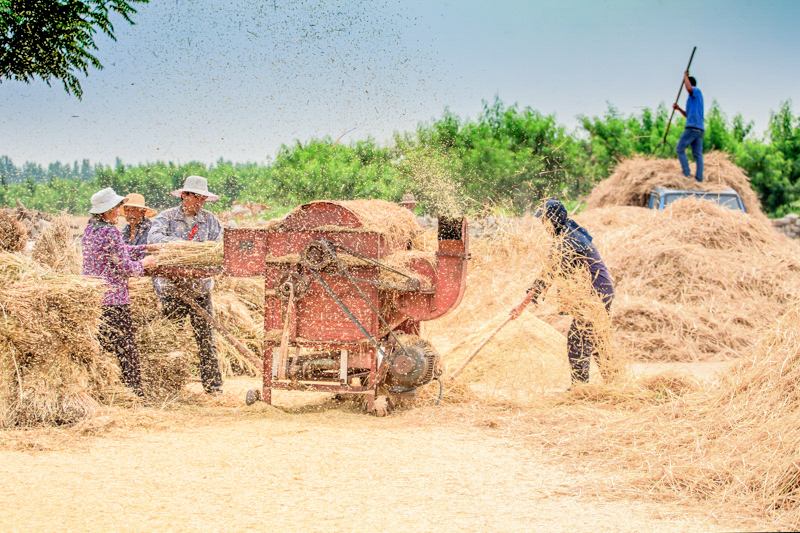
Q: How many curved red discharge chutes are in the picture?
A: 1